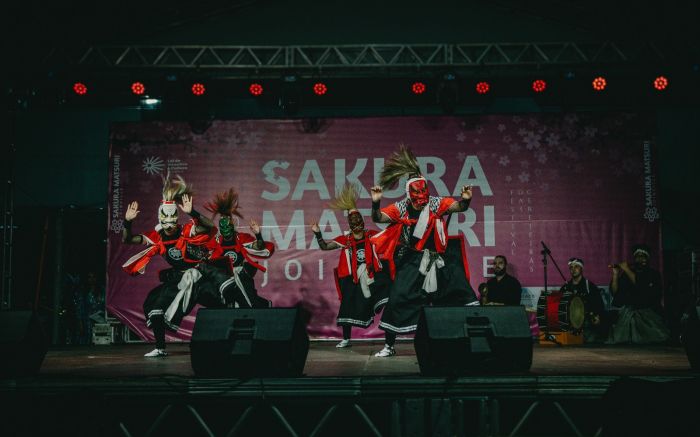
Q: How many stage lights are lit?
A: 10